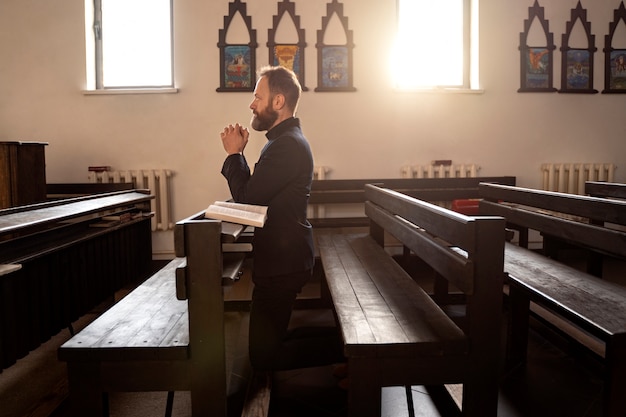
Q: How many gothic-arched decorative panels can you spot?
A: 6